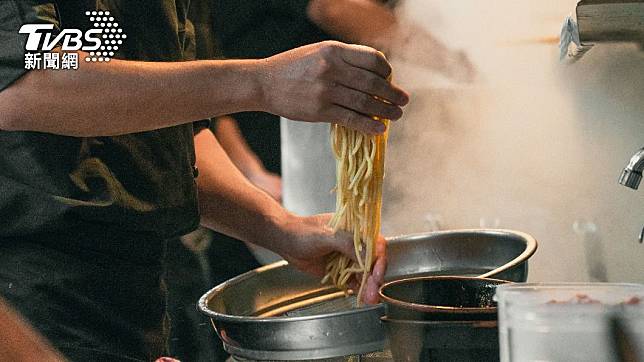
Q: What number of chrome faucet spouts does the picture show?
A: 1